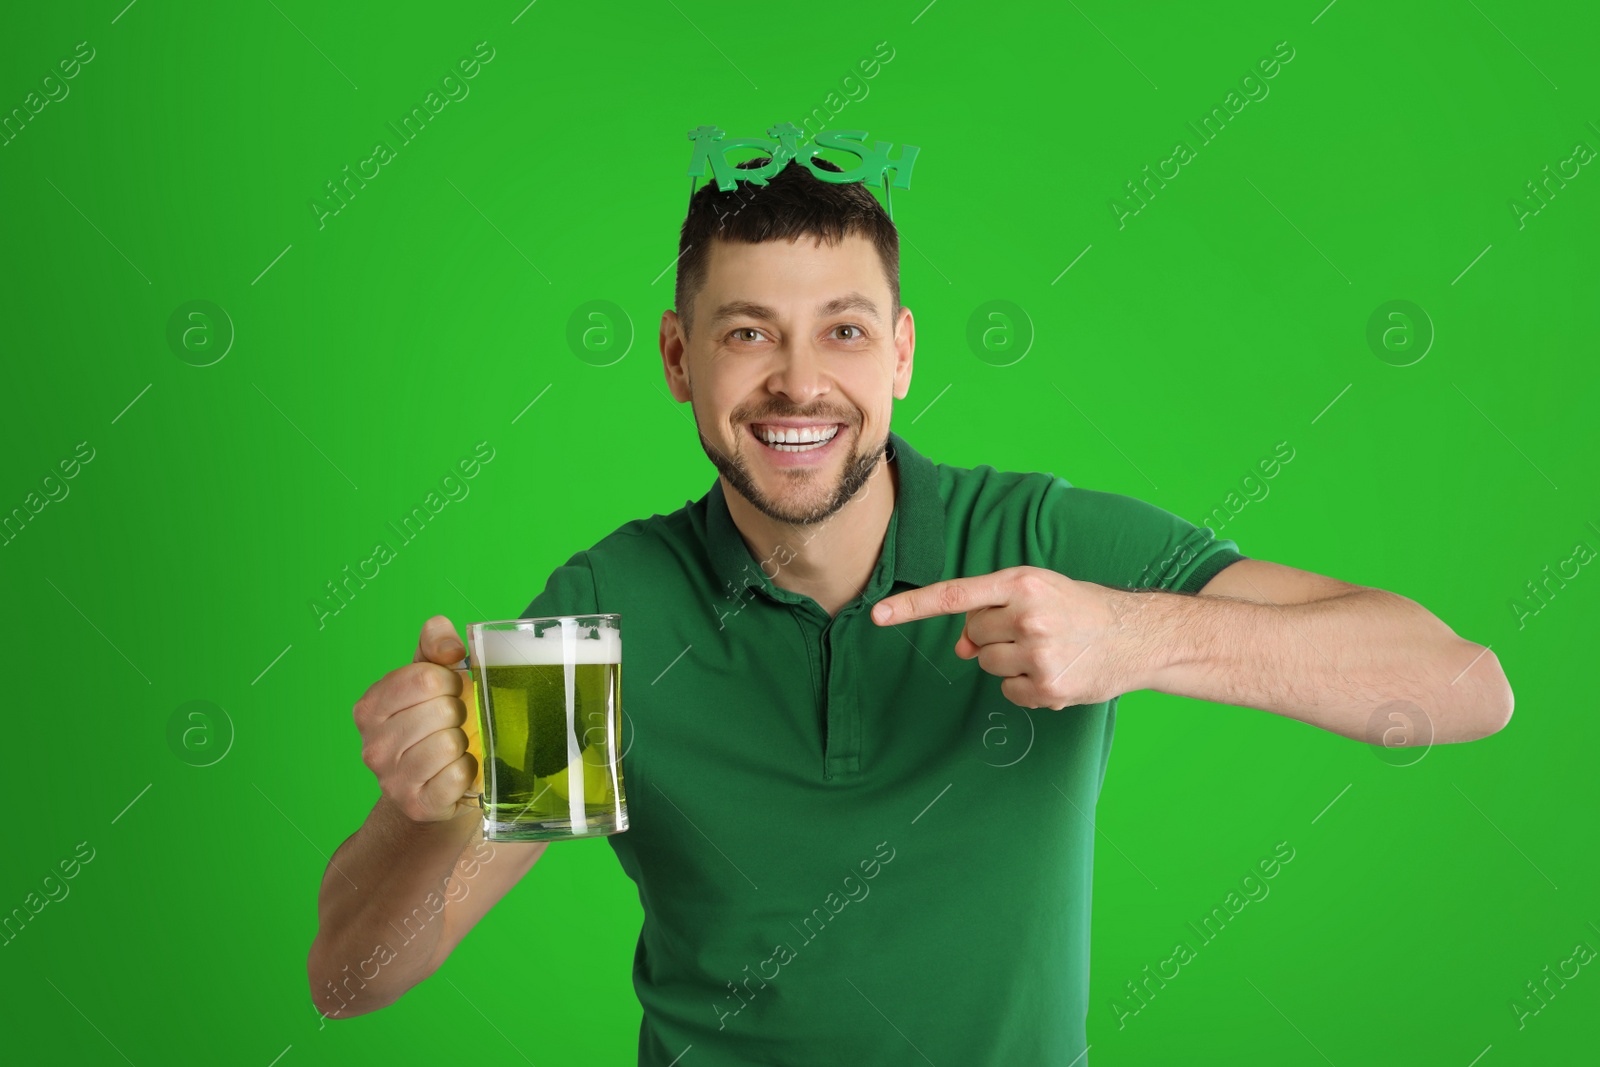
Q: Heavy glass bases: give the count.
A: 1